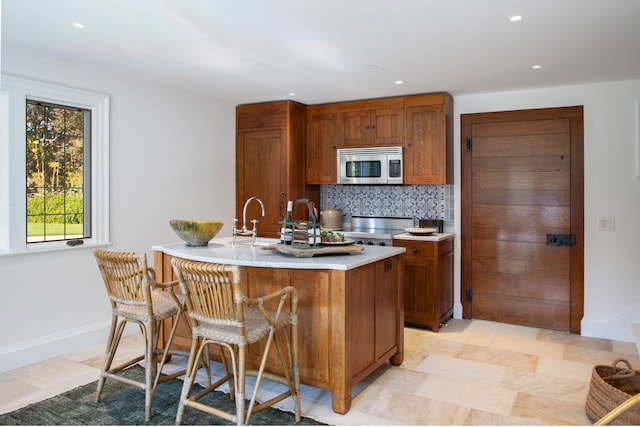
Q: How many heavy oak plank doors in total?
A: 1